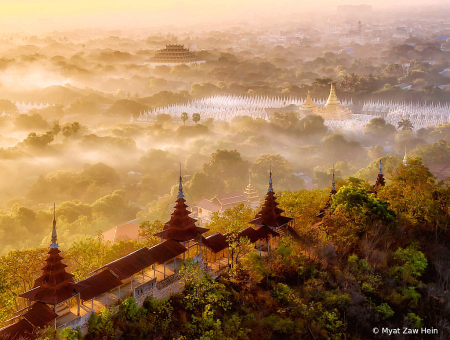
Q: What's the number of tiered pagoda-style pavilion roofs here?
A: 5